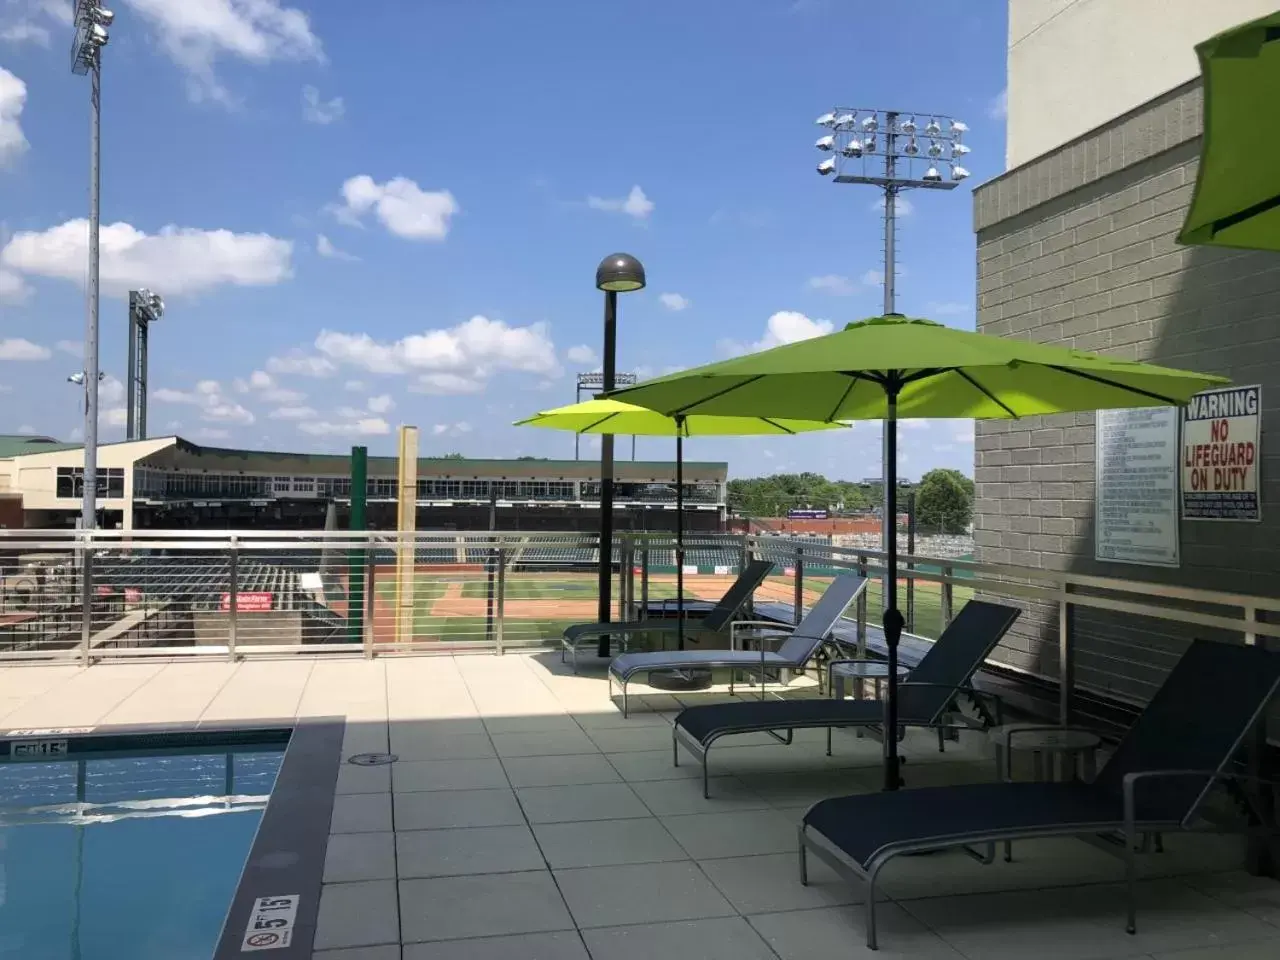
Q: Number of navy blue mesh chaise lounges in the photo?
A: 4